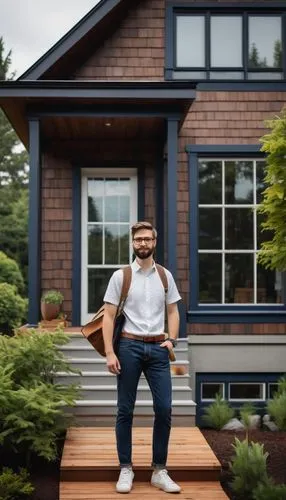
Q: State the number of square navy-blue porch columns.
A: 2